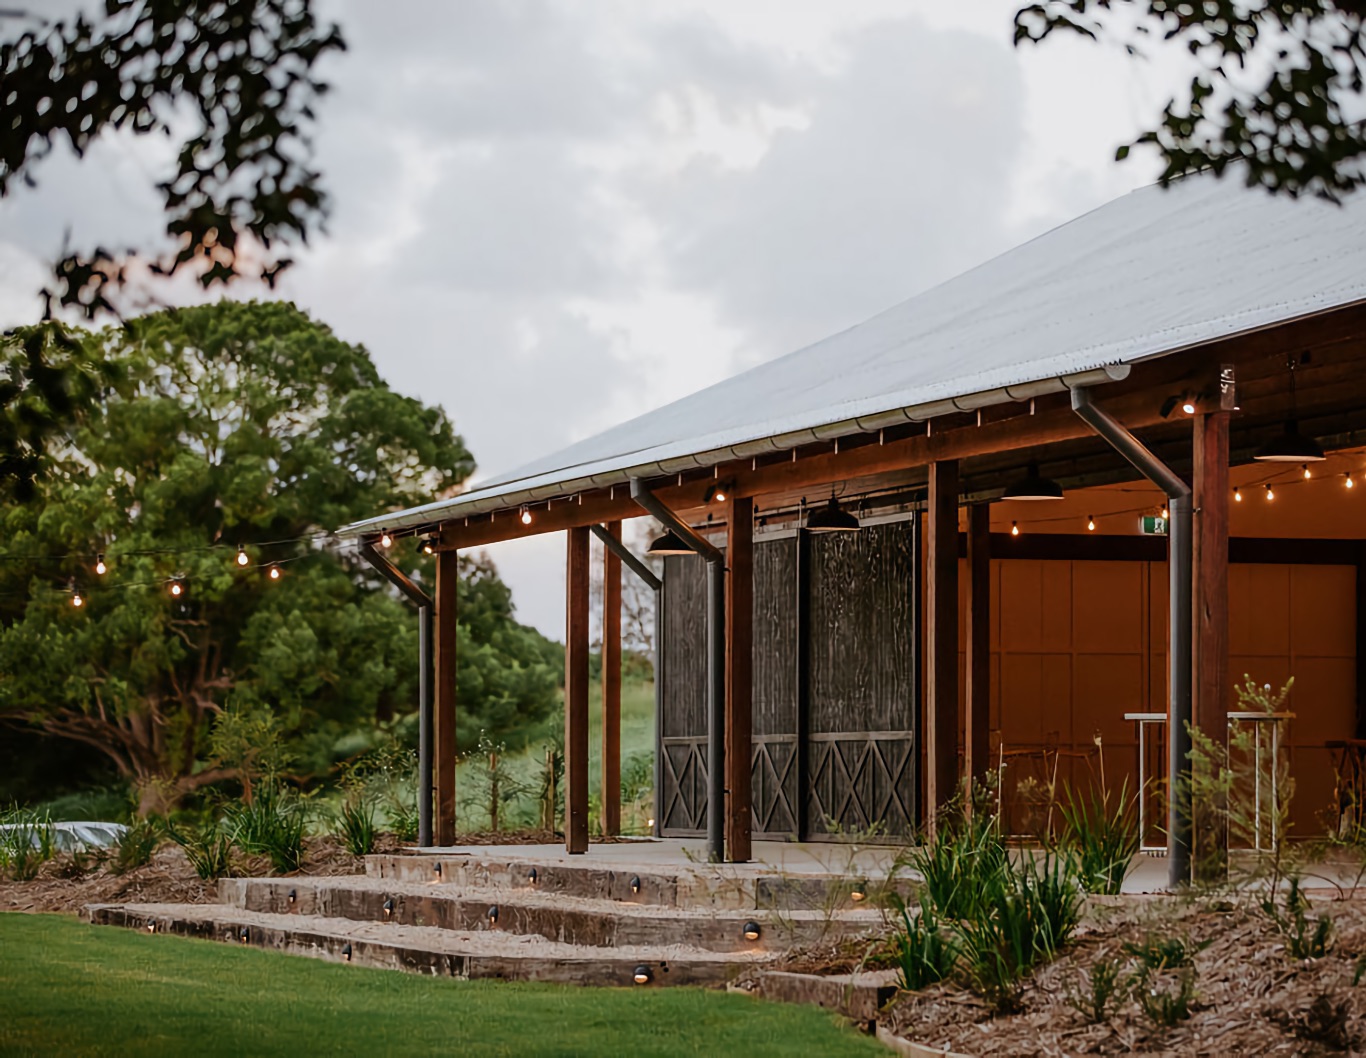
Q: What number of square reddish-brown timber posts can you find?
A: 7